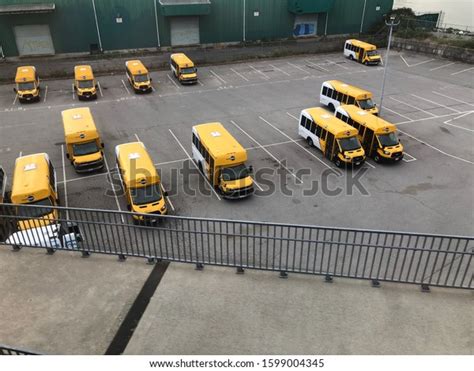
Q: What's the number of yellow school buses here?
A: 12